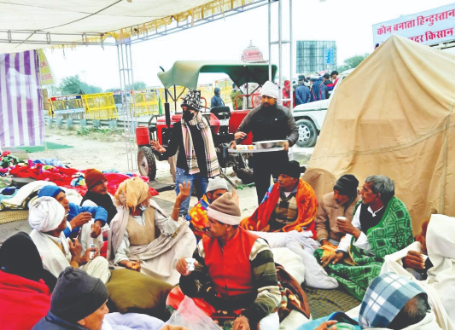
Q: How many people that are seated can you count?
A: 13